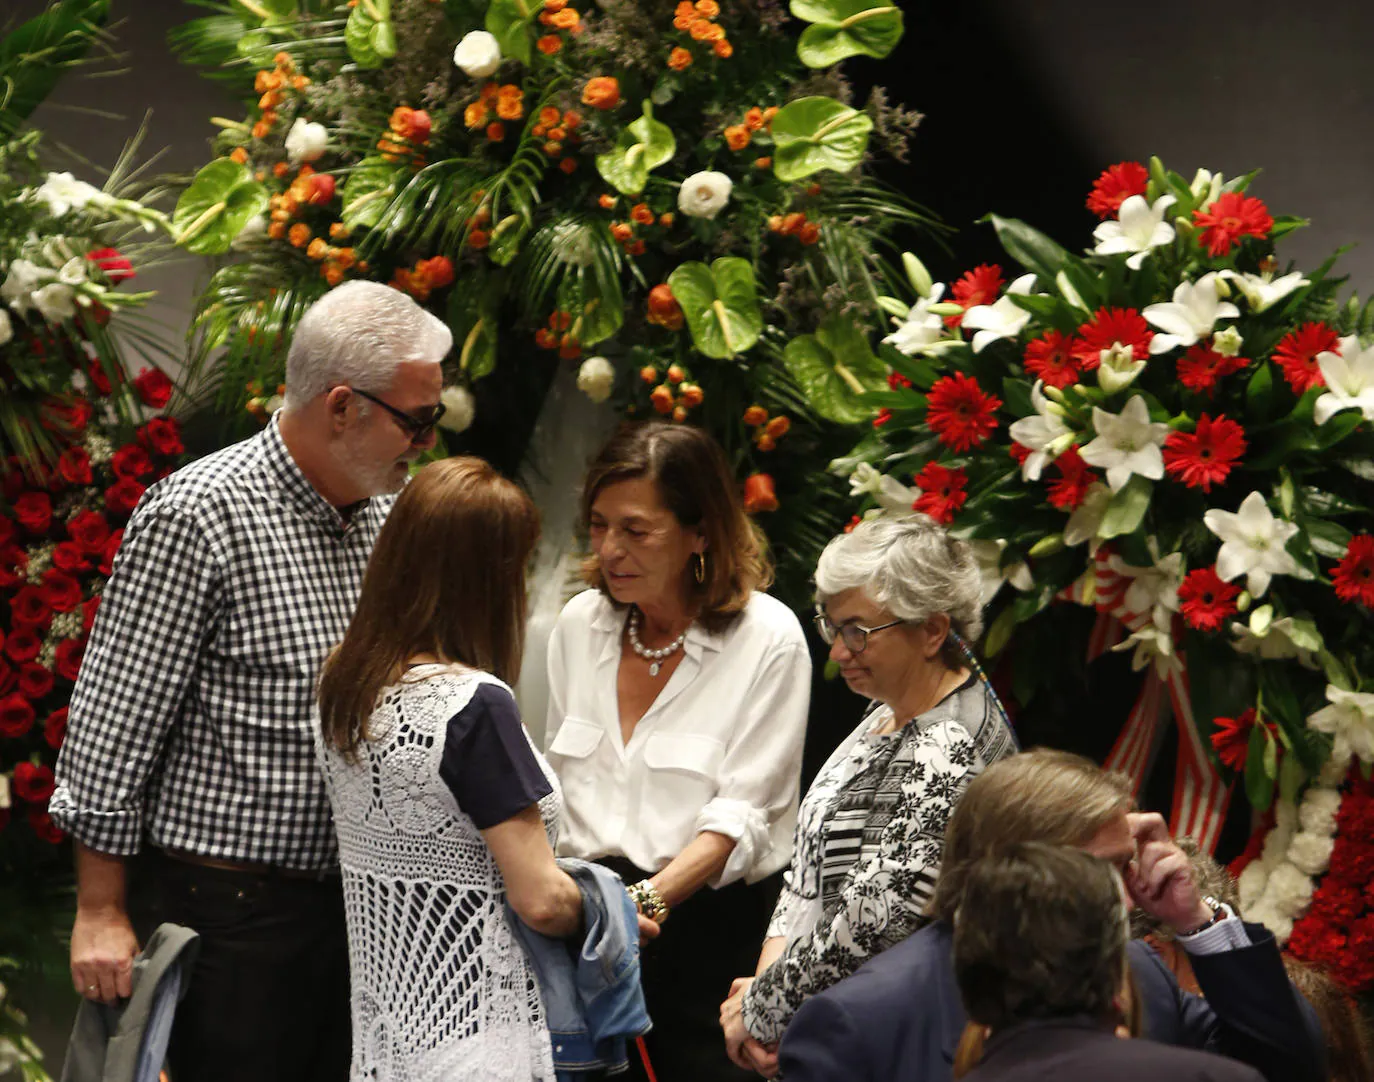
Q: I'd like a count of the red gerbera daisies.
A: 14